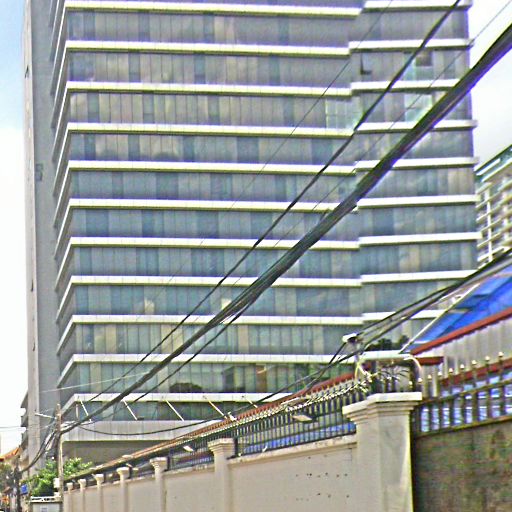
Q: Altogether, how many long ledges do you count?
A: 11